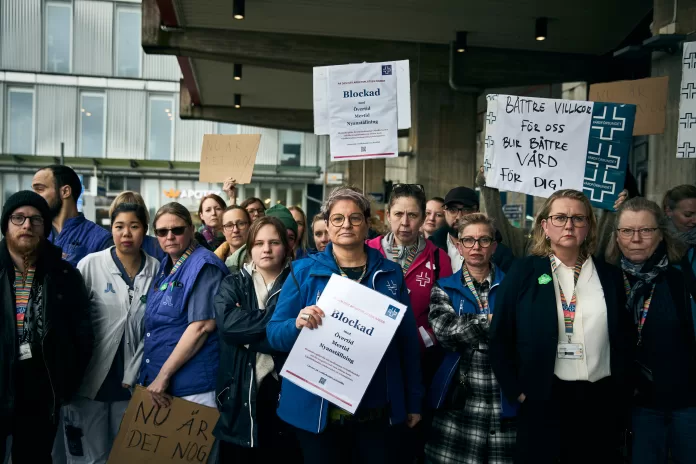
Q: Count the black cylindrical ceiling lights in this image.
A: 5